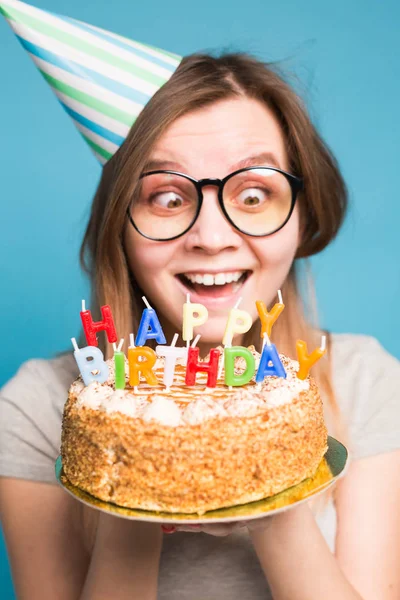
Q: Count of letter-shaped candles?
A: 13